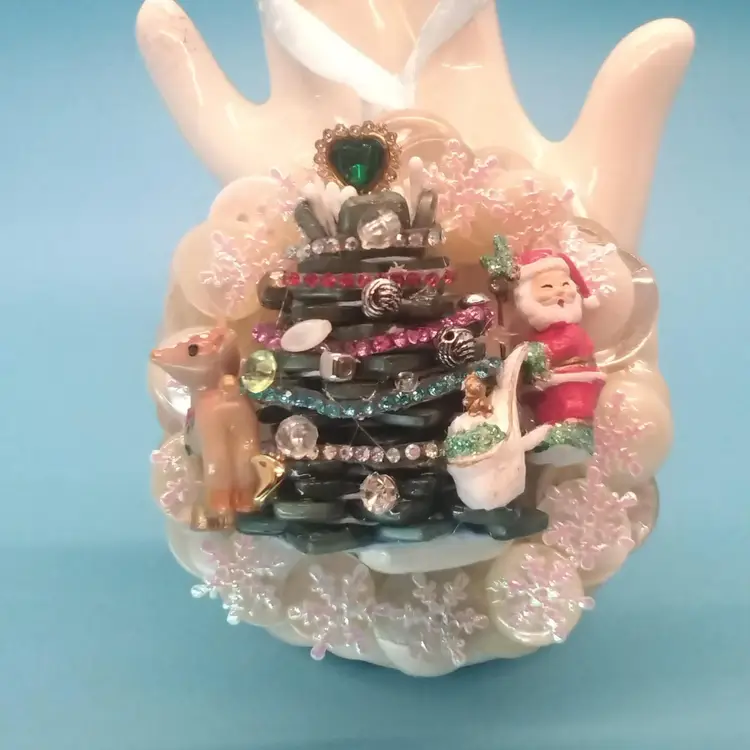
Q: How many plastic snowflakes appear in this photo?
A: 12